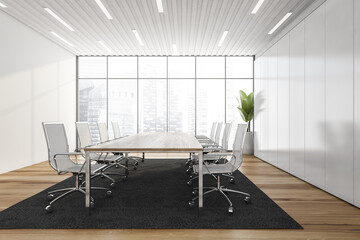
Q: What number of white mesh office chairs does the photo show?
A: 8